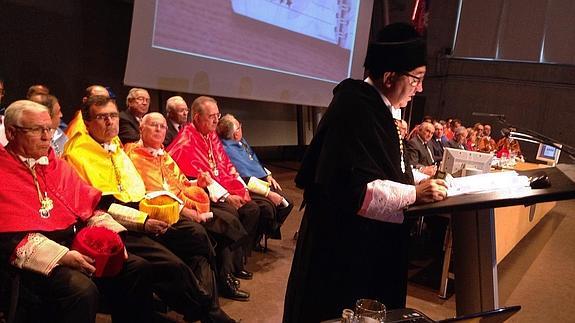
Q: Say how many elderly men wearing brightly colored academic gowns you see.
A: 5